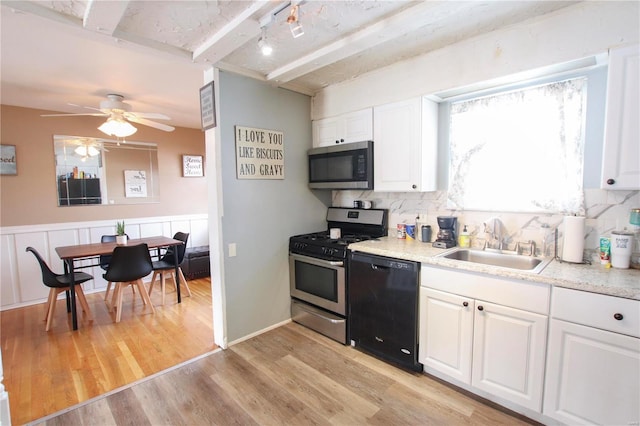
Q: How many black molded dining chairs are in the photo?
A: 4